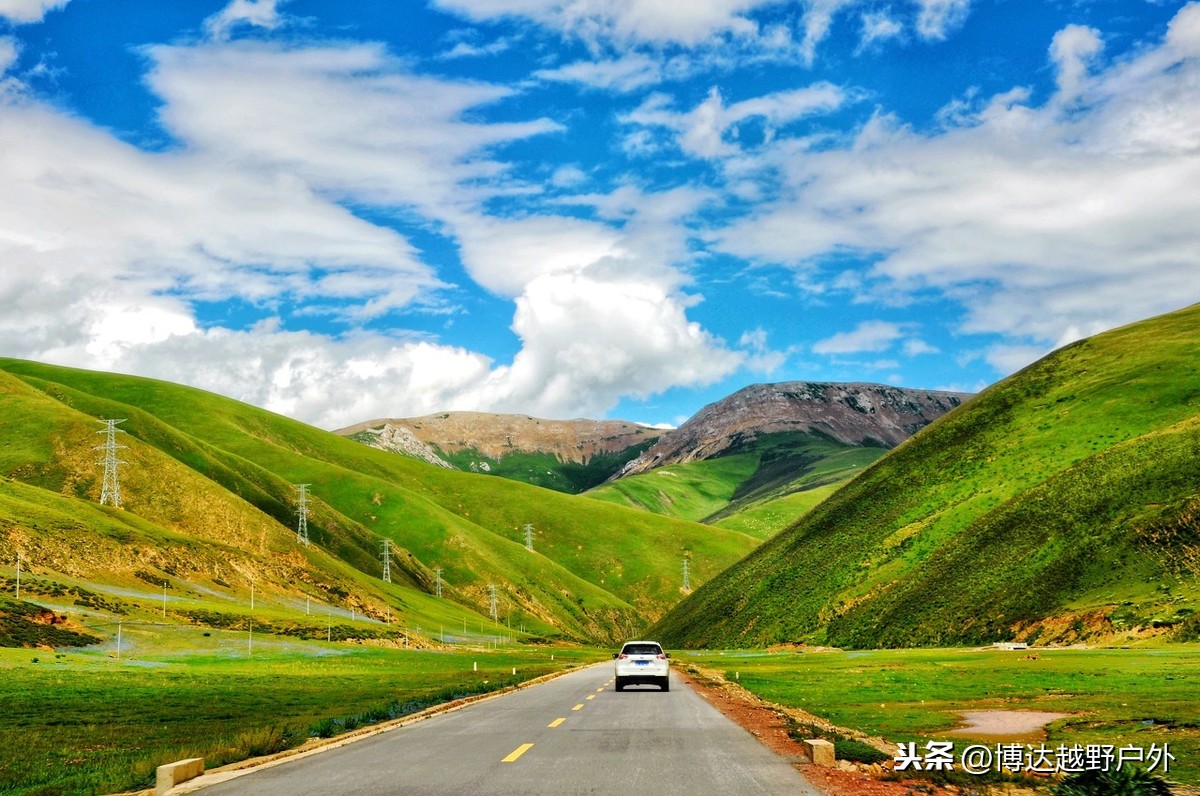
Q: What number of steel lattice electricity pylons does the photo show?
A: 7